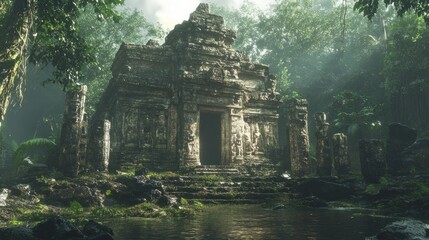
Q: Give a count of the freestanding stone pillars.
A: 6